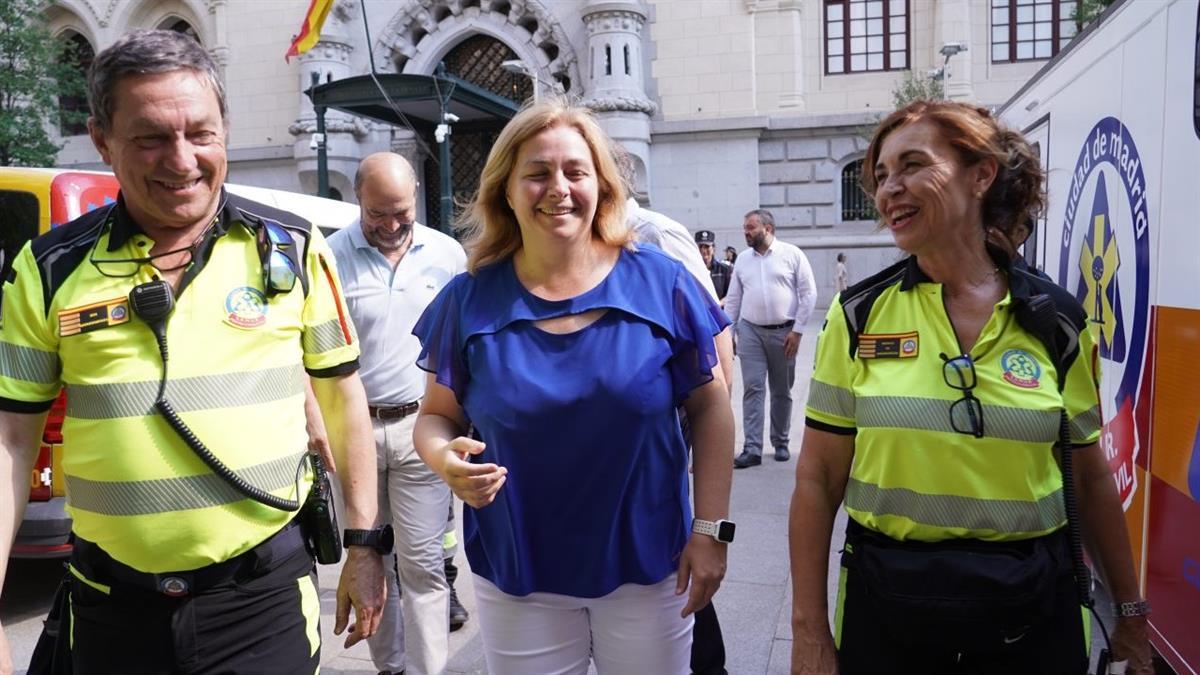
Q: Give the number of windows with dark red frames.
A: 2